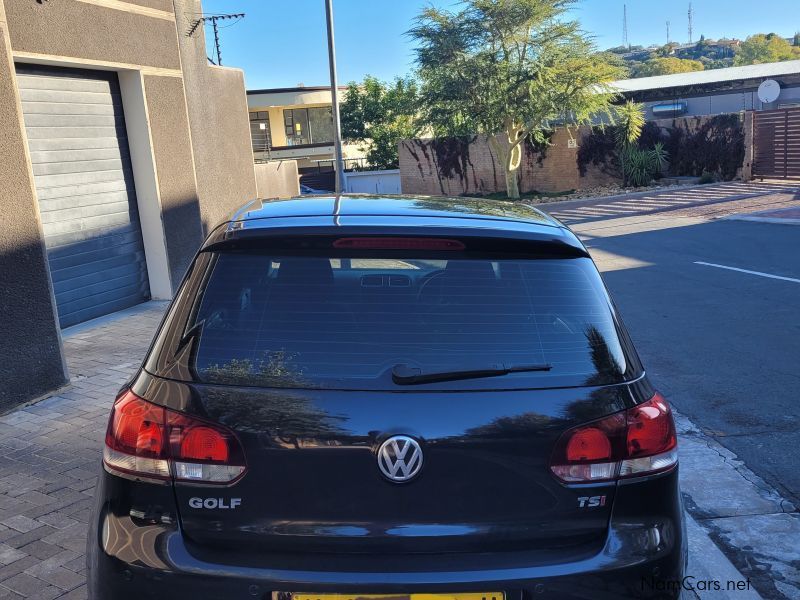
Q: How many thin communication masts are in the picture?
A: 3